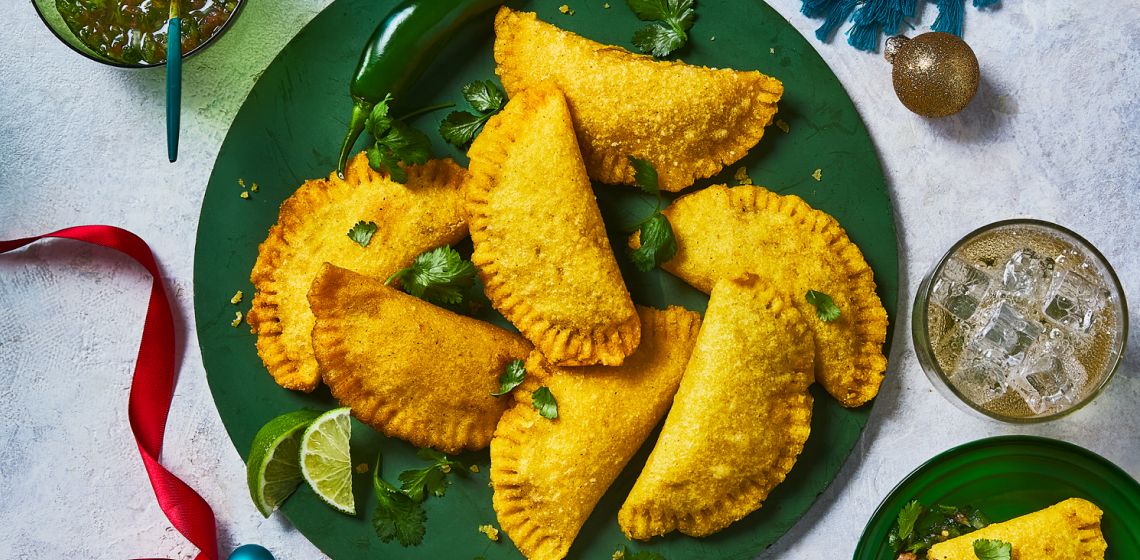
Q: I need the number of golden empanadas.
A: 8